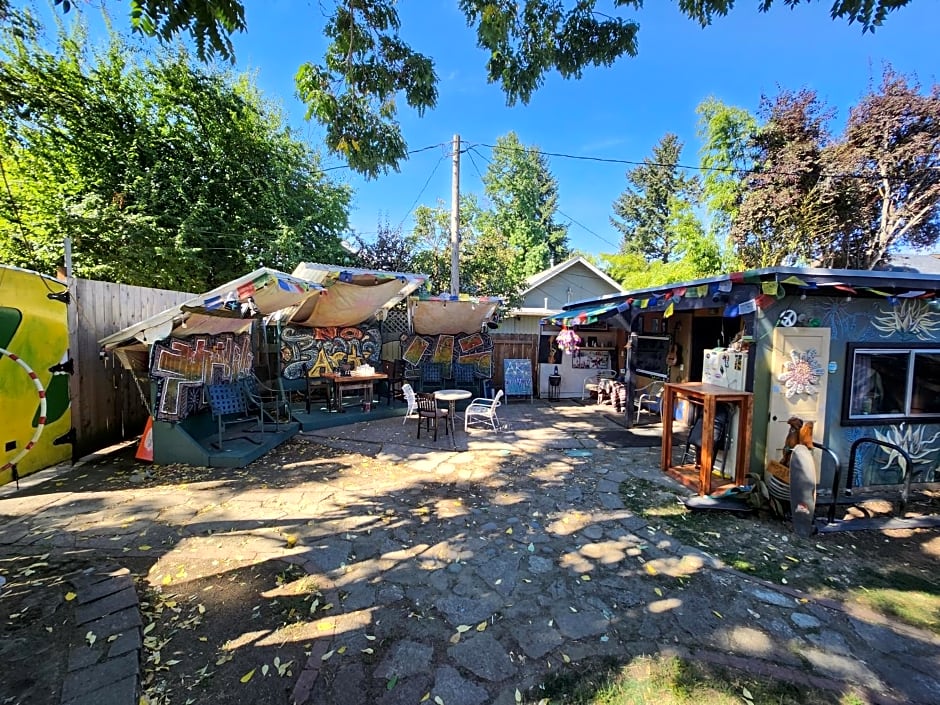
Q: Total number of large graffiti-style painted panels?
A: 3